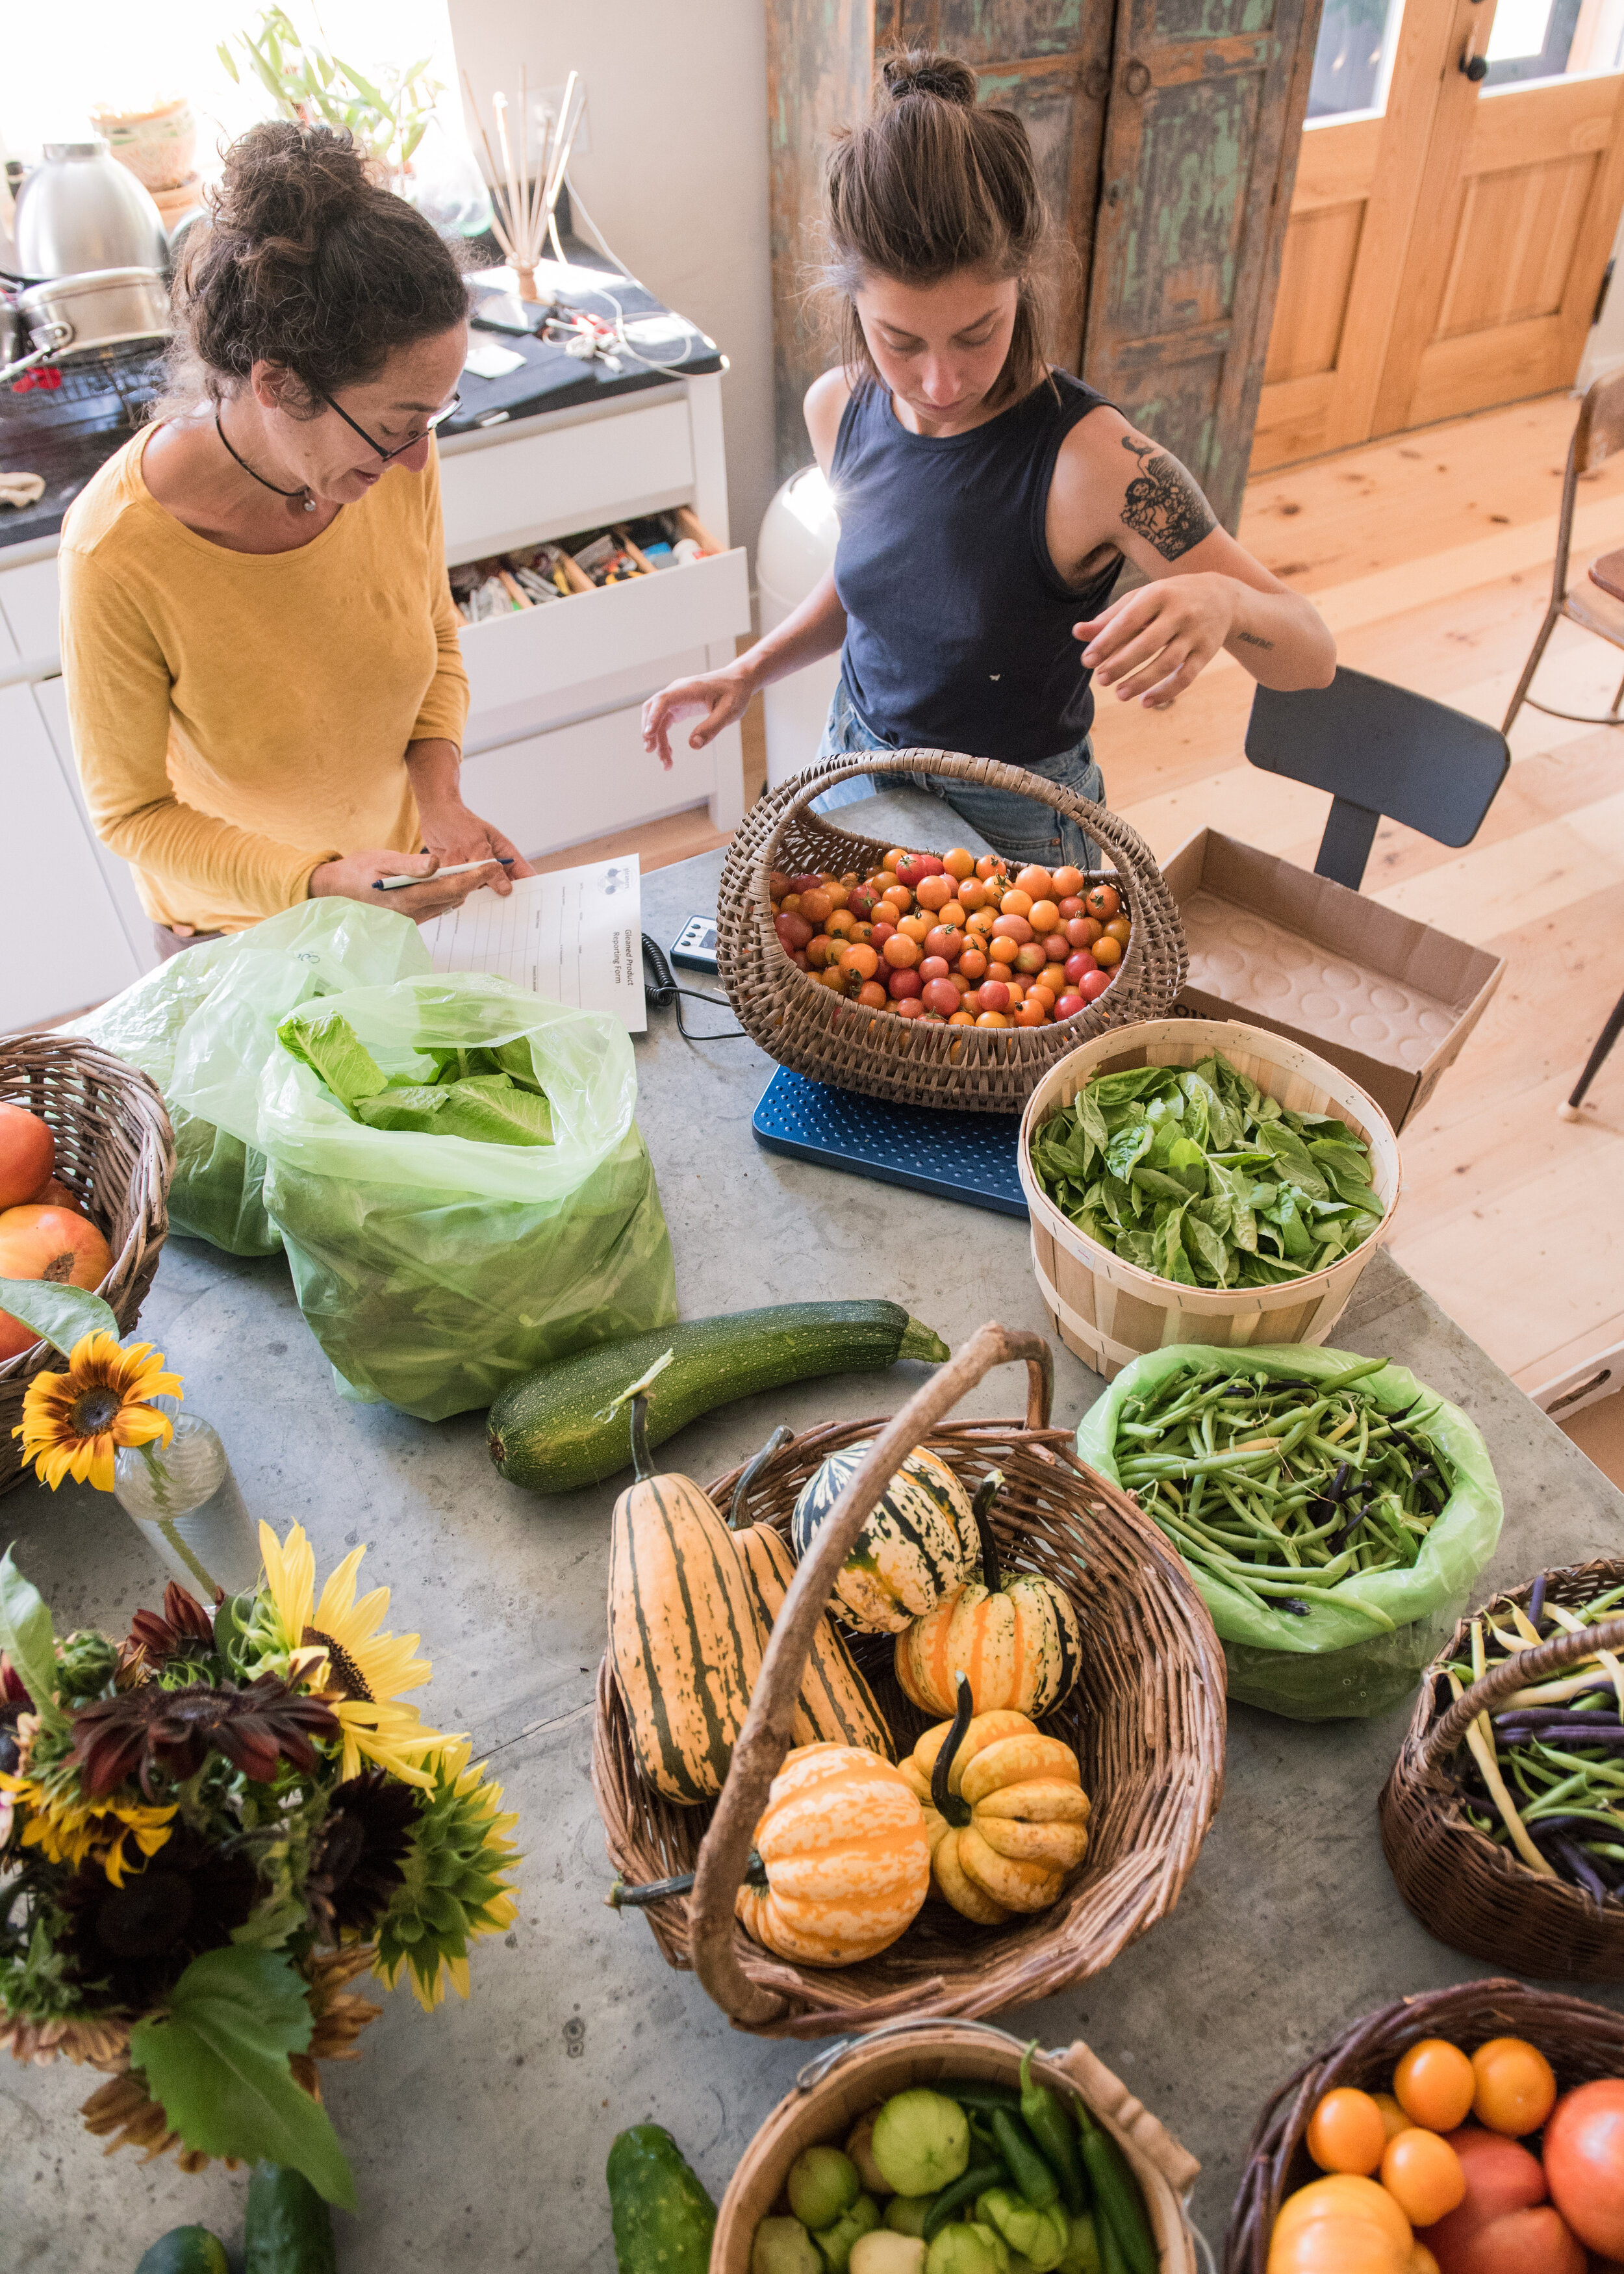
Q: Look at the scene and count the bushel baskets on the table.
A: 2